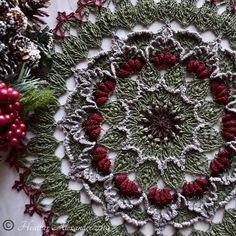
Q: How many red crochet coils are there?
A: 12